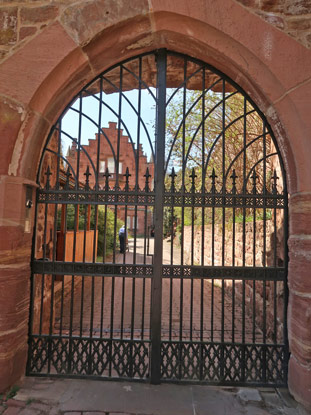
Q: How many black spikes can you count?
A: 12